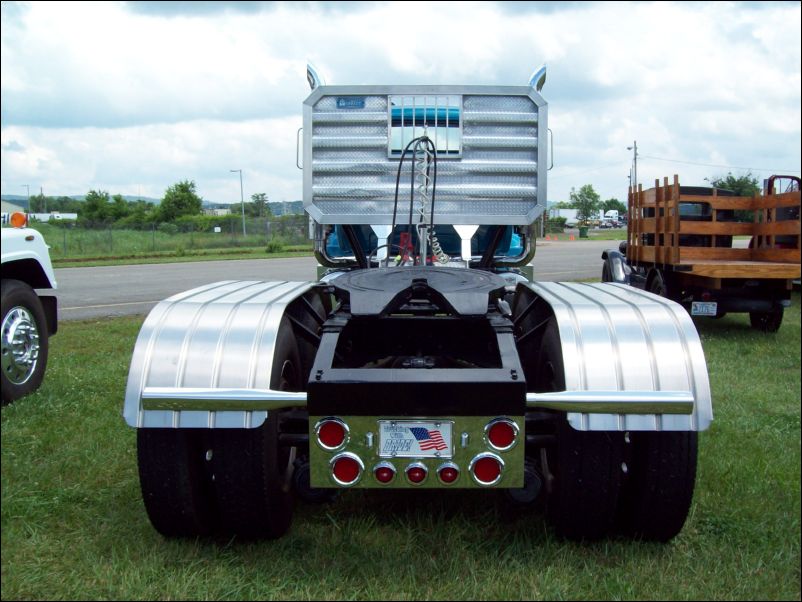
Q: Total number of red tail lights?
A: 7